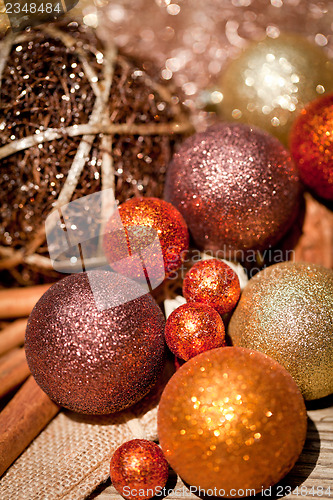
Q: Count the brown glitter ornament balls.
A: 2